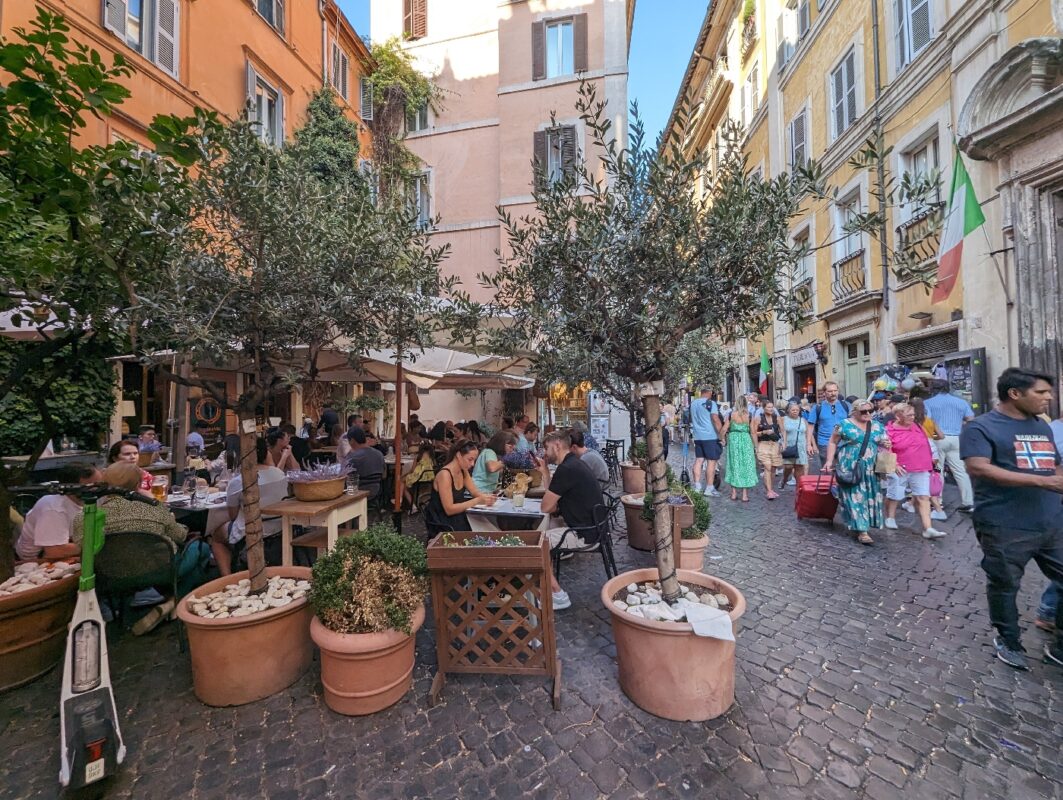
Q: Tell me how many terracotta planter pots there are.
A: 7